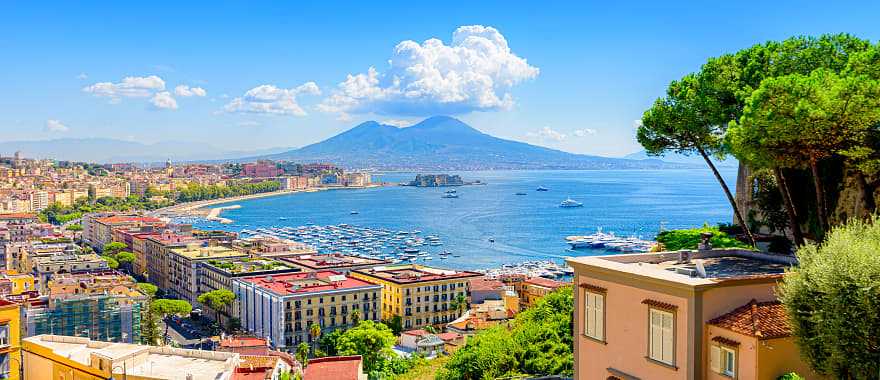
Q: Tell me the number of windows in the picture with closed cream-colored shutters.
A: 2